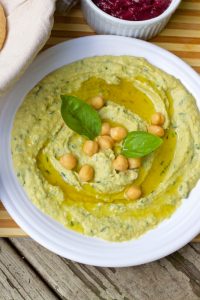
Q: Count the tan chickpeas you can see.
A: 12